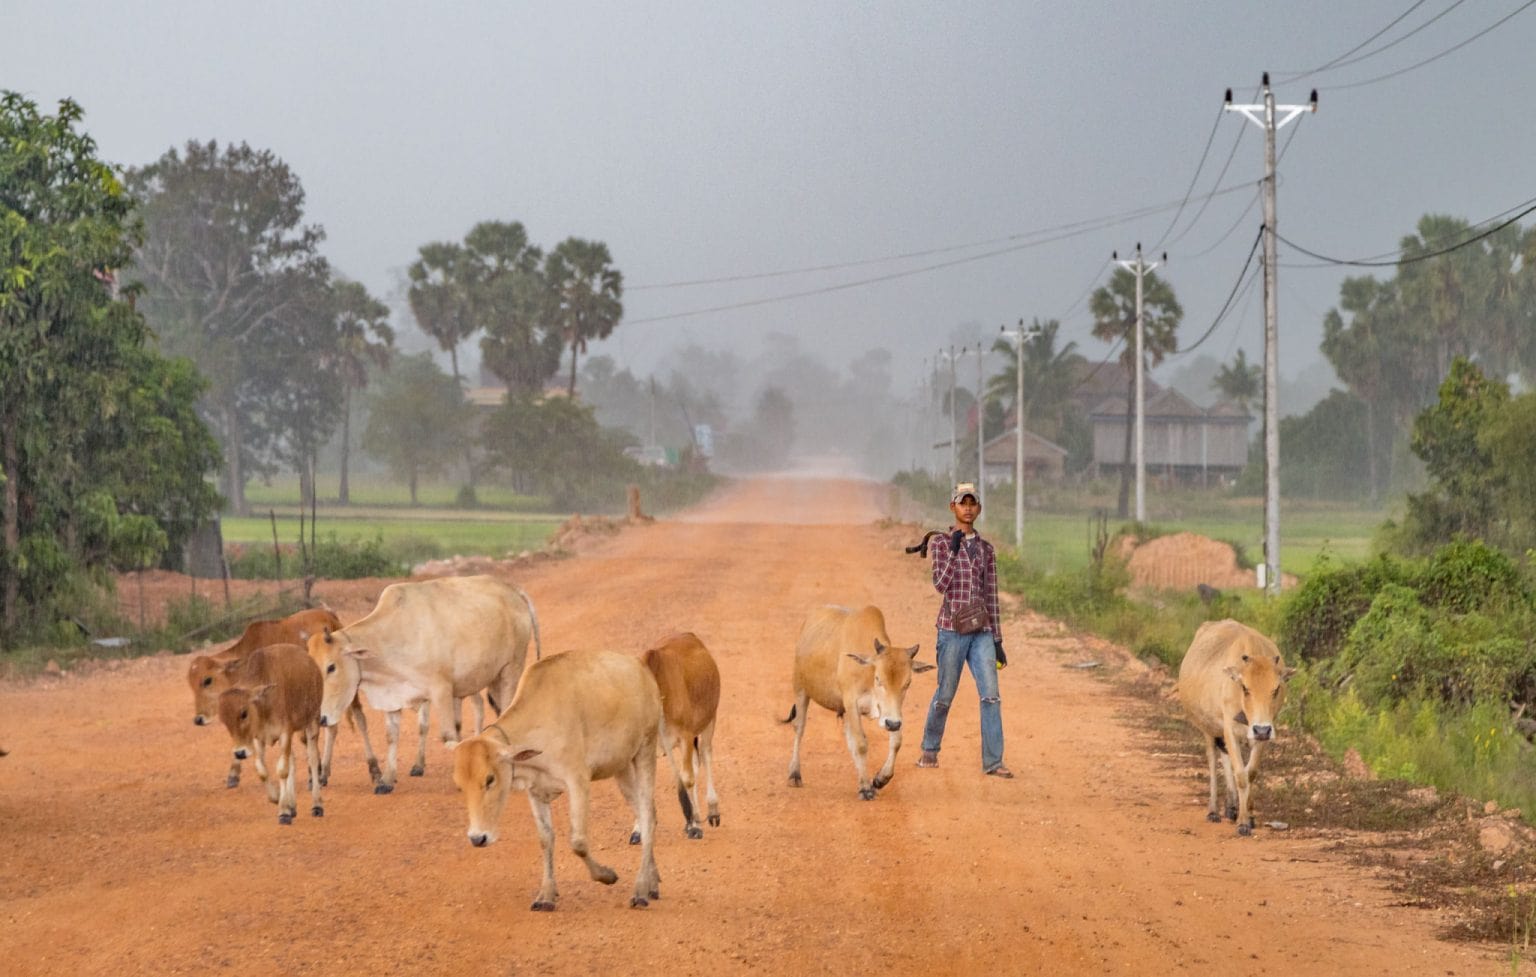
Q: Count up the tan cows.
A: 4